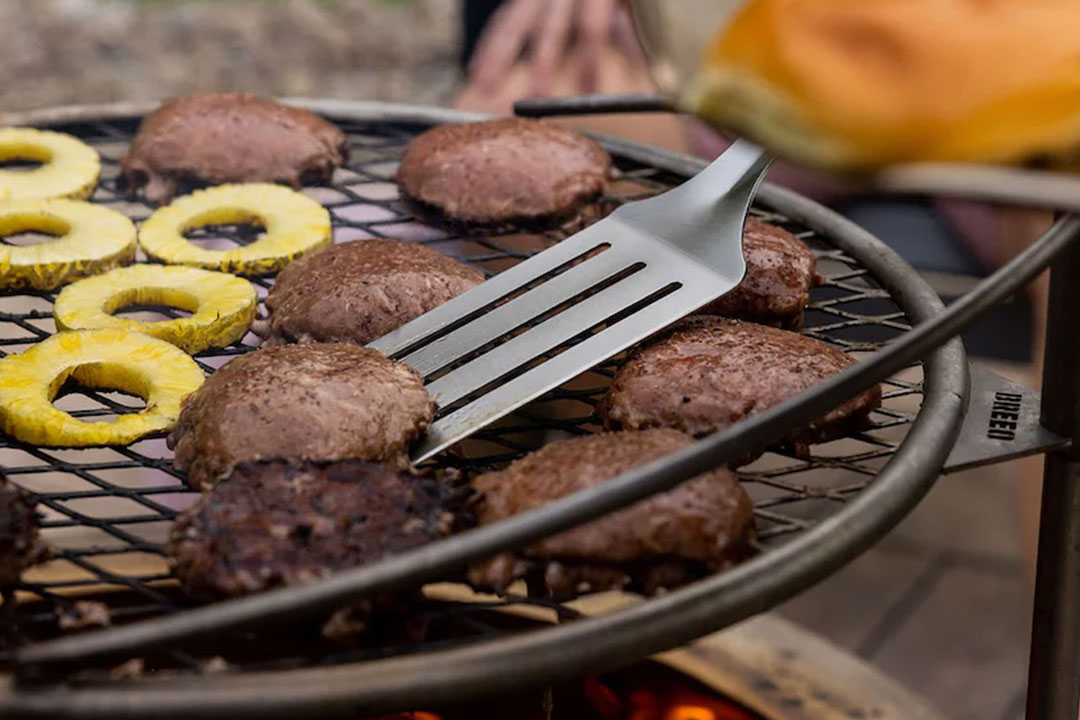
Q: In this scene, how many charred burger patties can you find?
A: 2